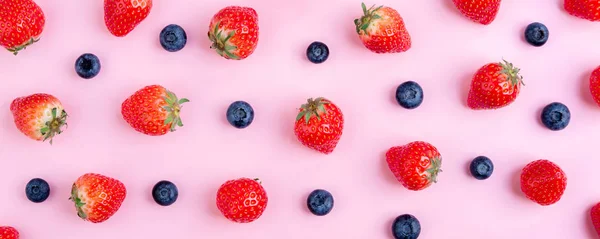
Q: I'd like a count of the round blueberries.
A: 12